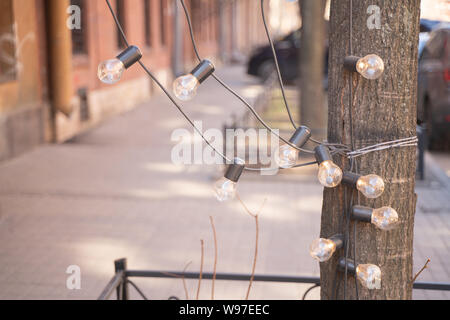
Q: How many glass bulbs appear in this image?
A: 10